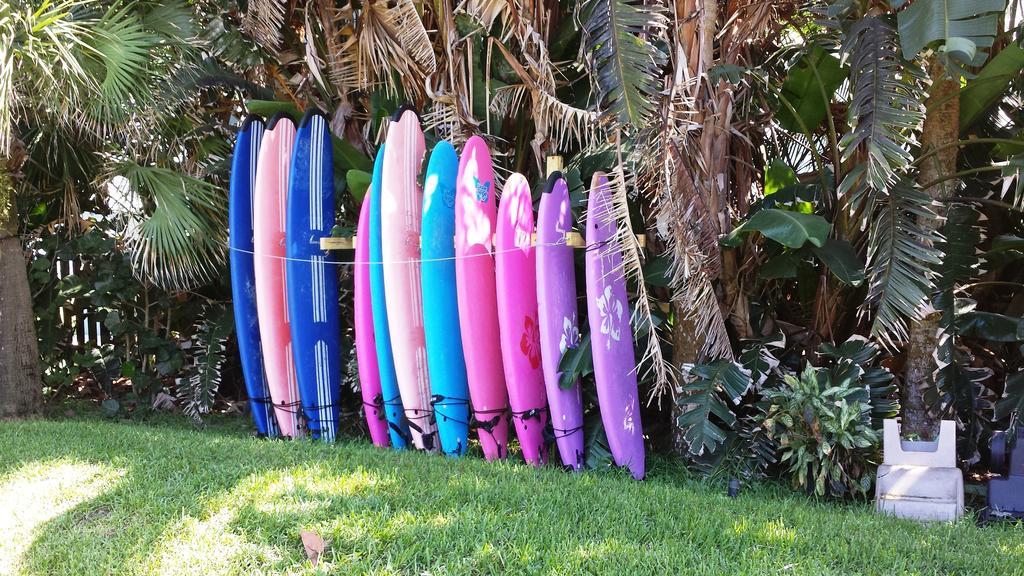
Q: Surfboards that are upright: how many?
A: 11